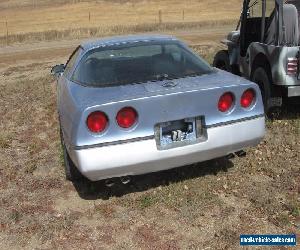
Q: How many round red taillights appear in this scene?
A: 4